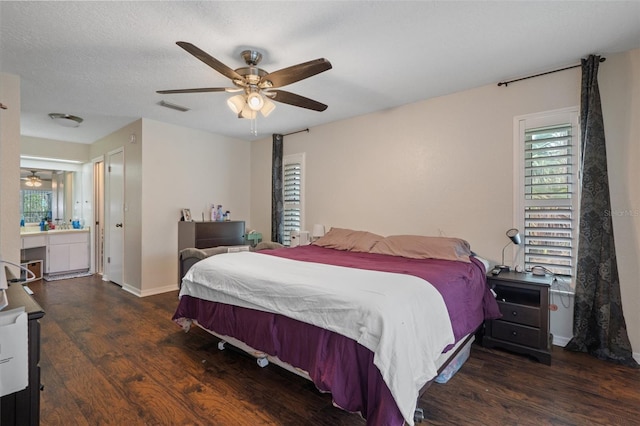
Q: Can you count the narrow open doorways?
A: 1